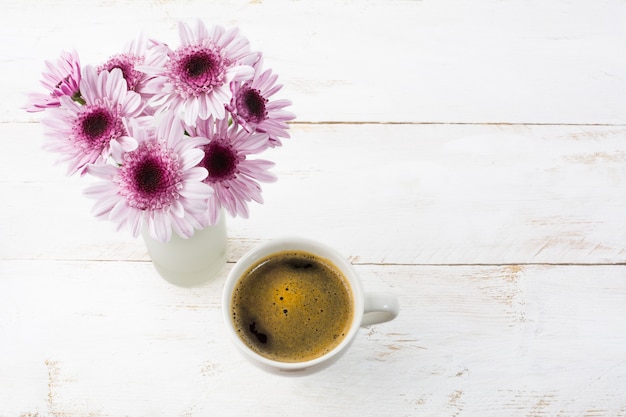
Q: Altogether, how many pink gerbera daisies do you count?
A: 7